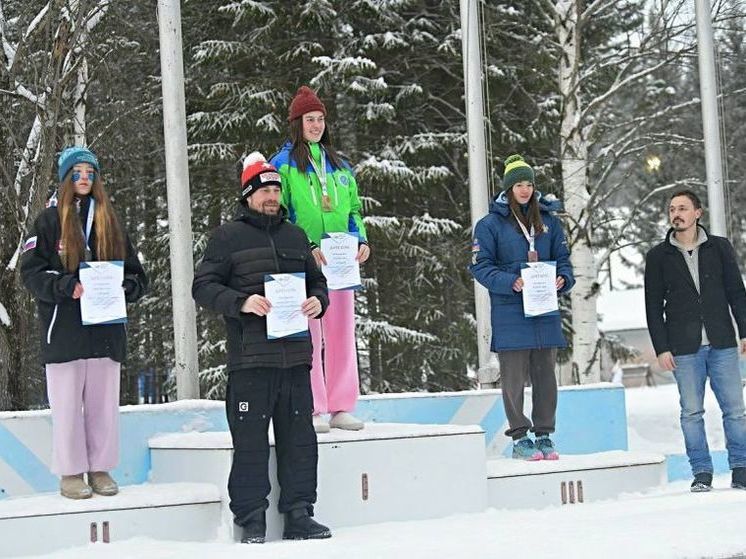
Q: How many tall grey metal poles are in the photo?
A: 3